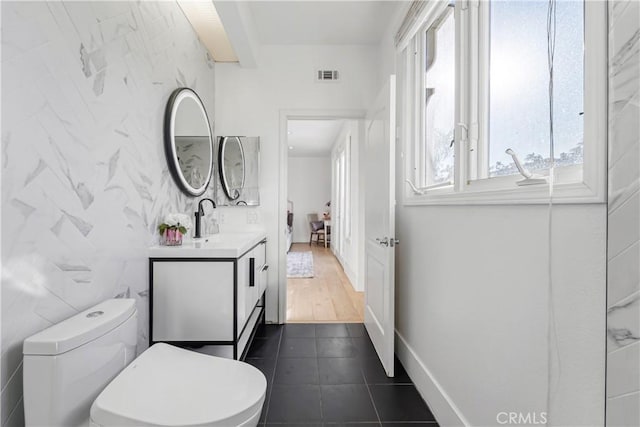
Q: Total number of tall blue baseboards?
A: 0